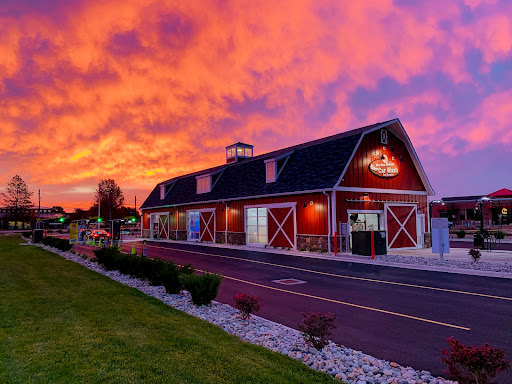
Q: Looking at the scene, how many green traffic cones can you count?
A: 6